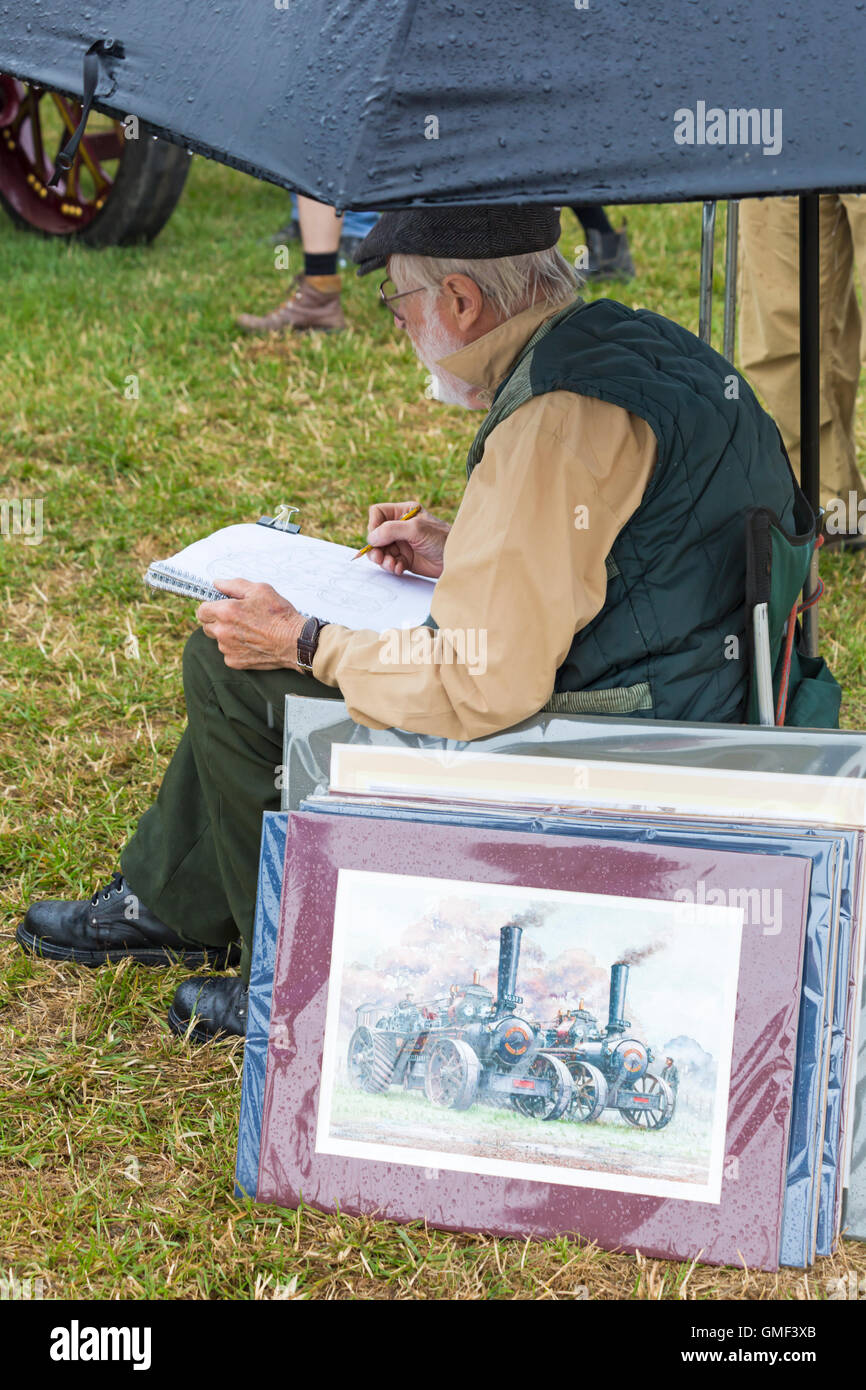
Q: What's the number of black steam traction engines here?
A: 2